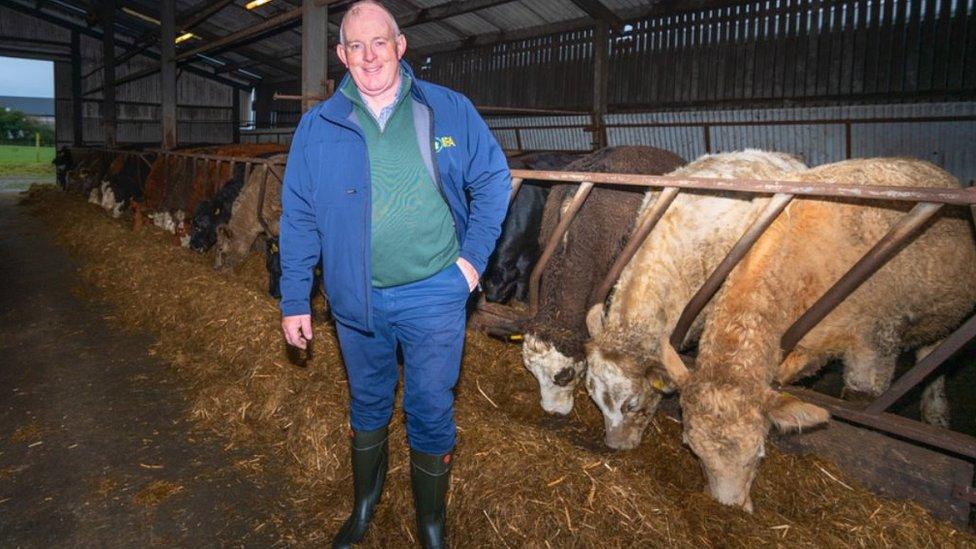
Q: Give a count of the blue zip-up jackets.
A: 1